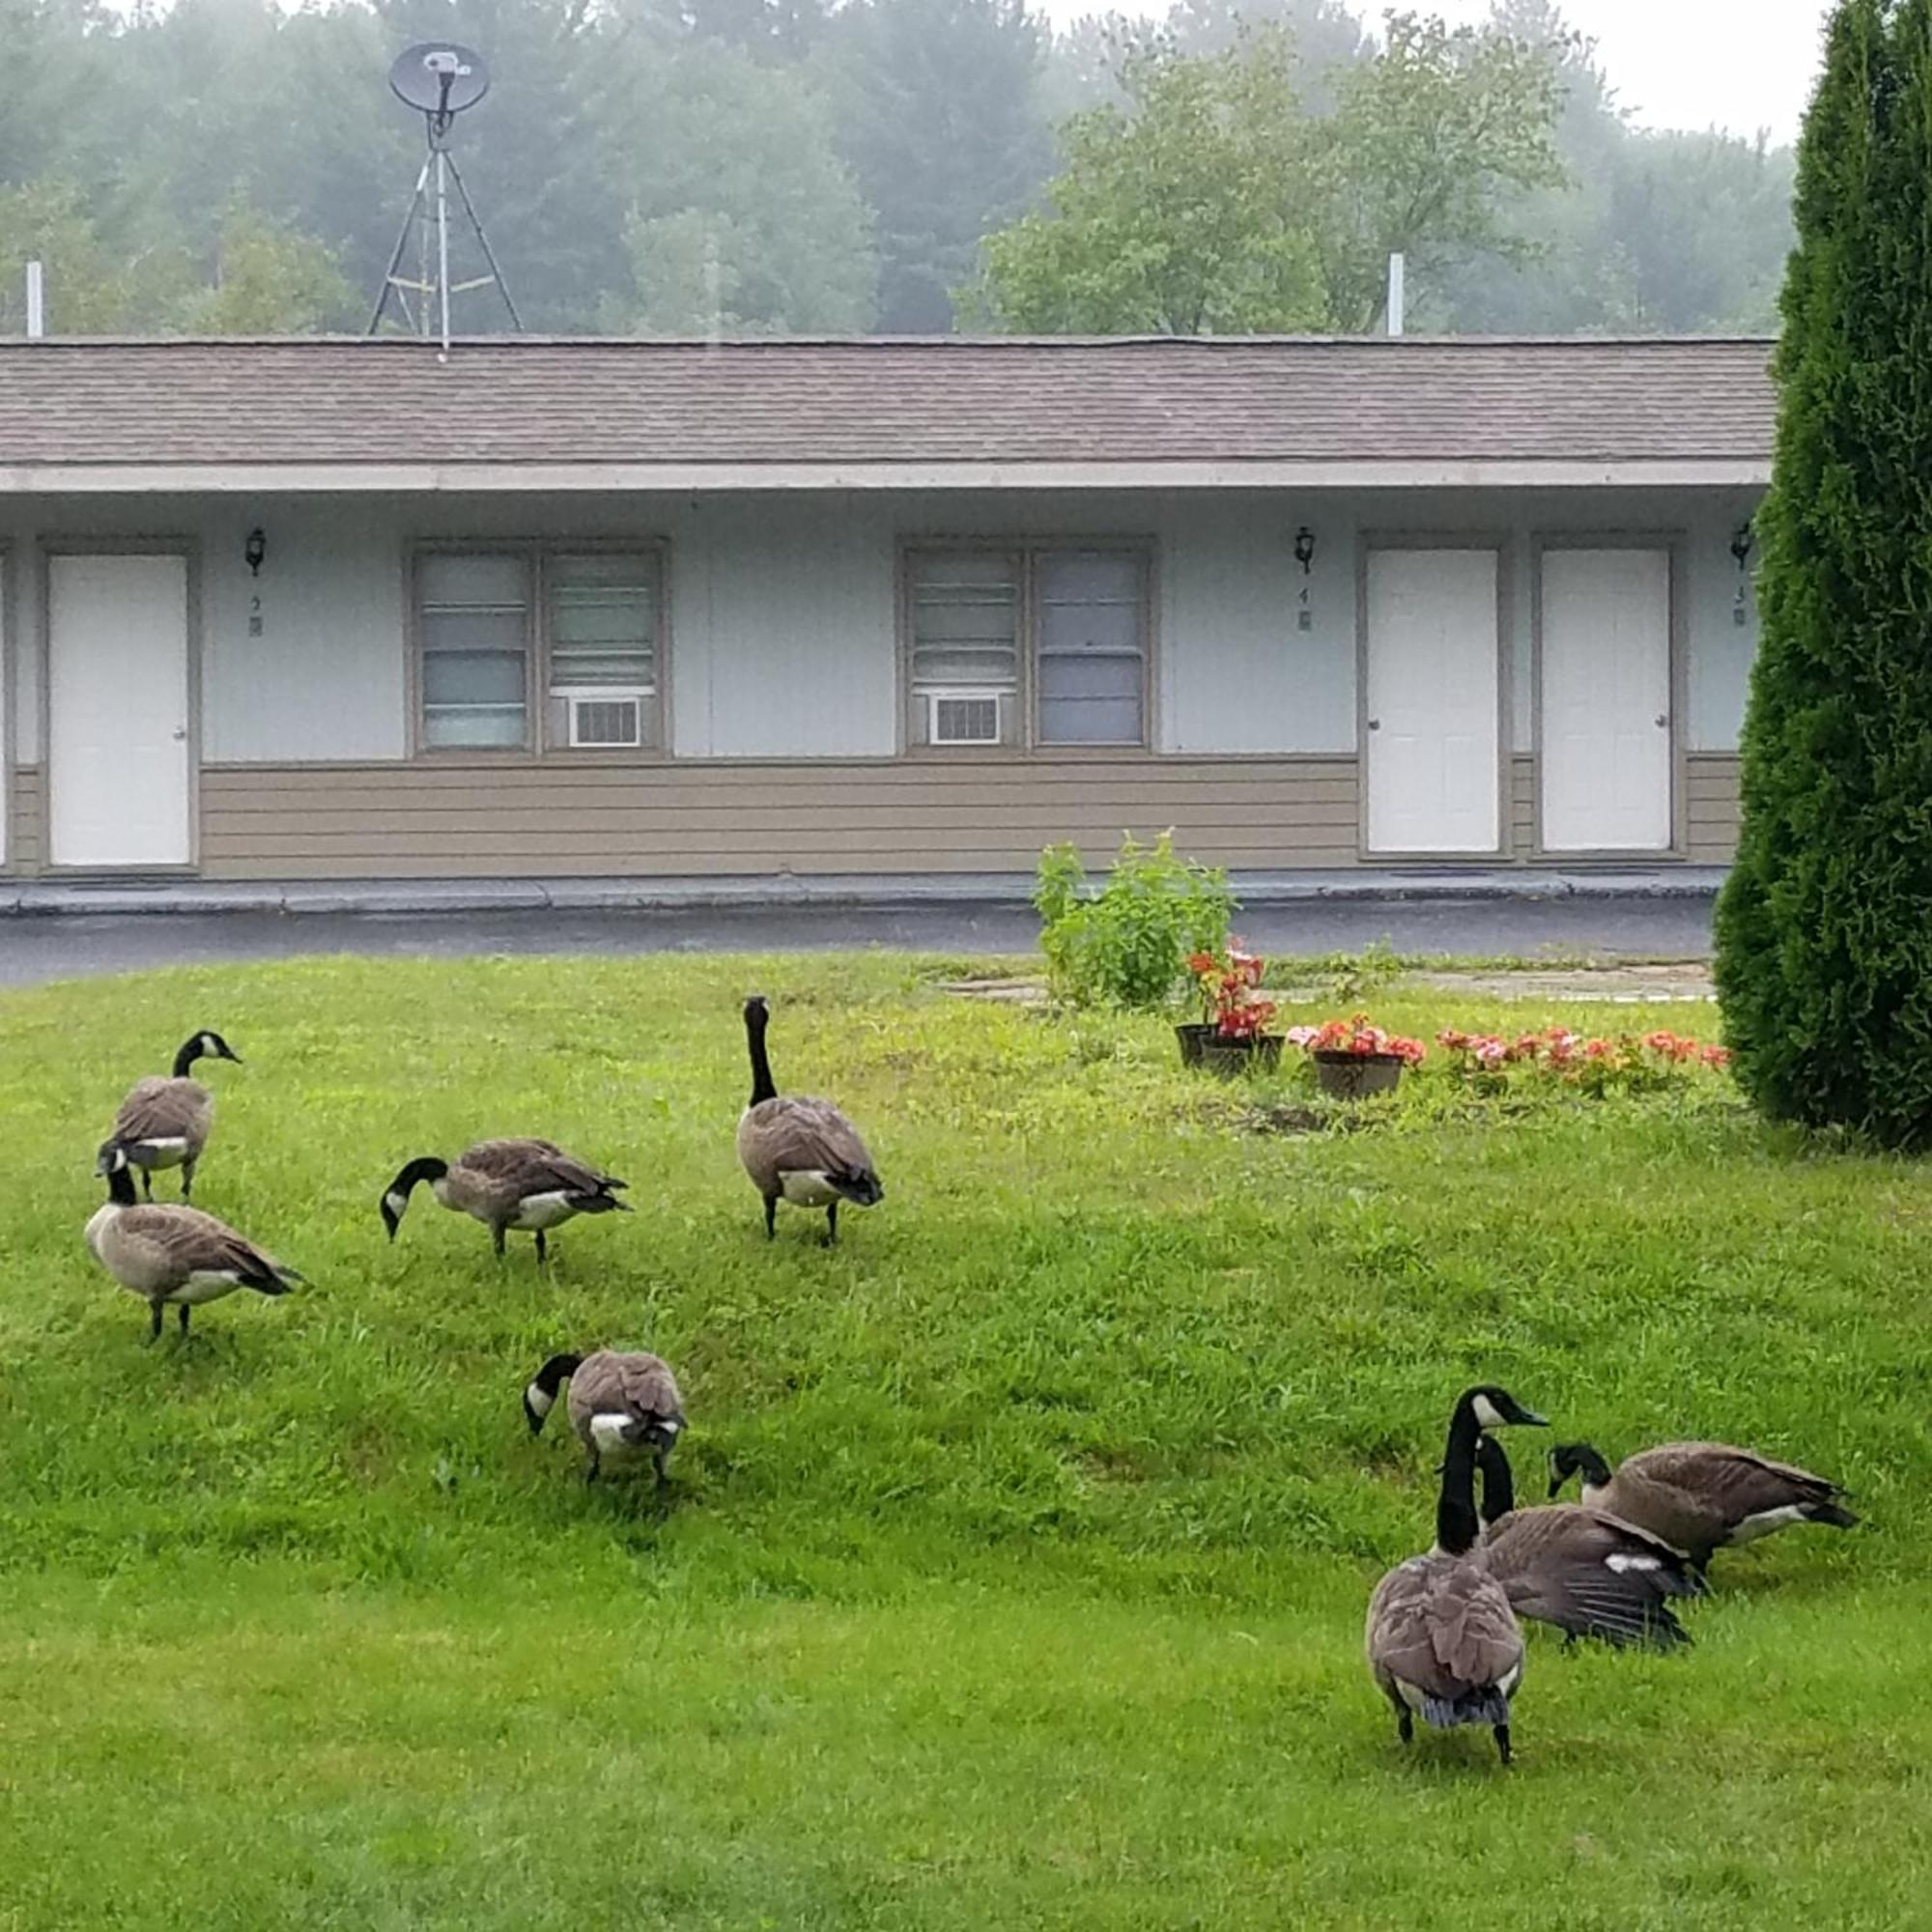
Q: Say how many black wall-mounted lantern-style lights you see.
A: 3